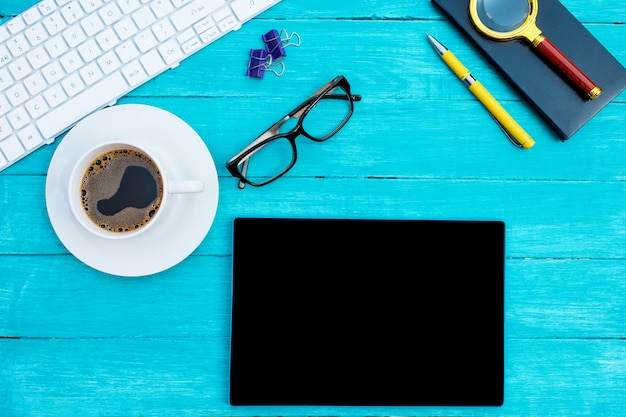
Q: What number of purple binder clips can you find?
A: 2